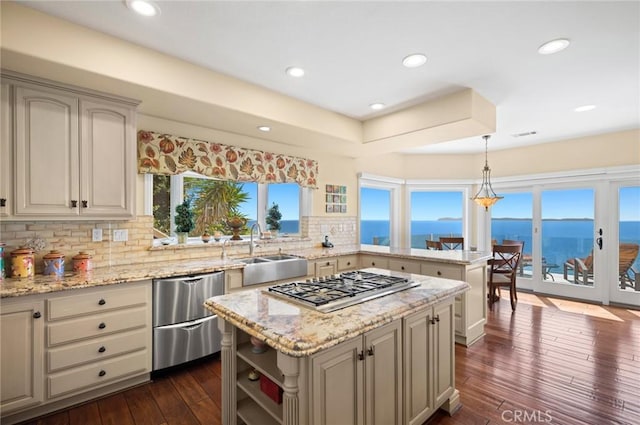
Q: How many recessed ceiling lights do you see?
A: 7